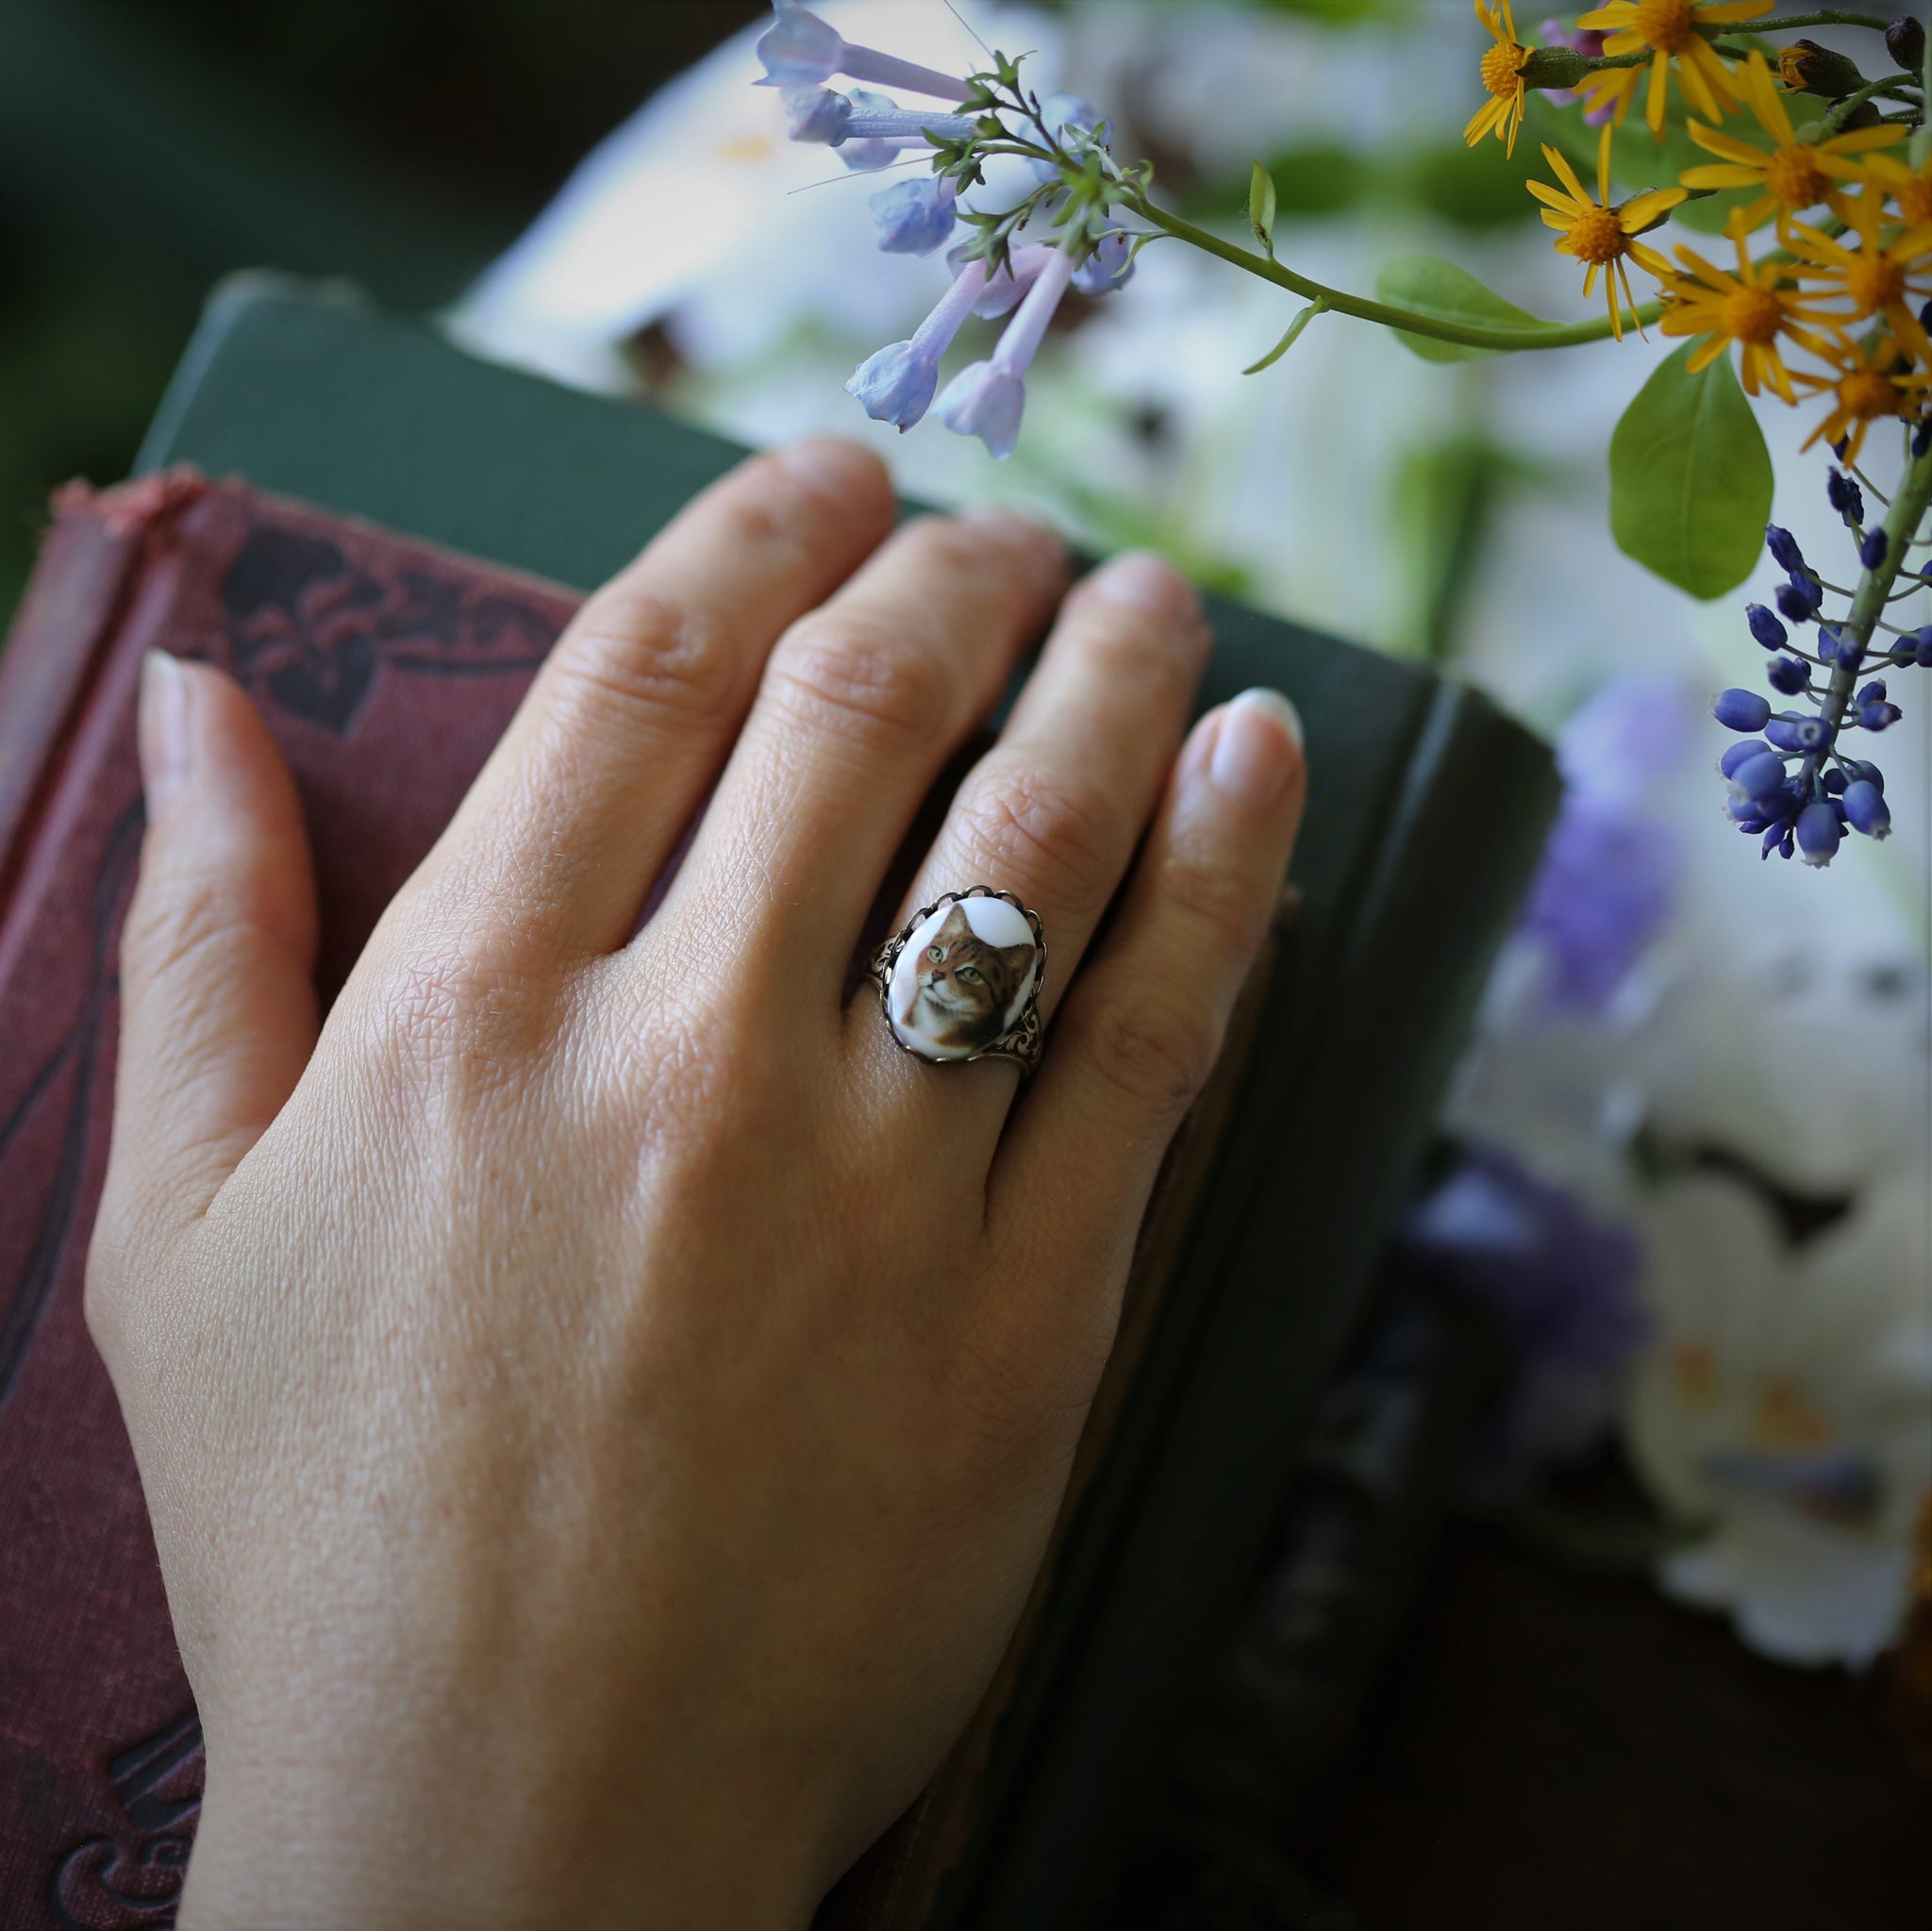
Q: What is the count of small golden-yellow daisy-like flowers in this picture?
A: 8